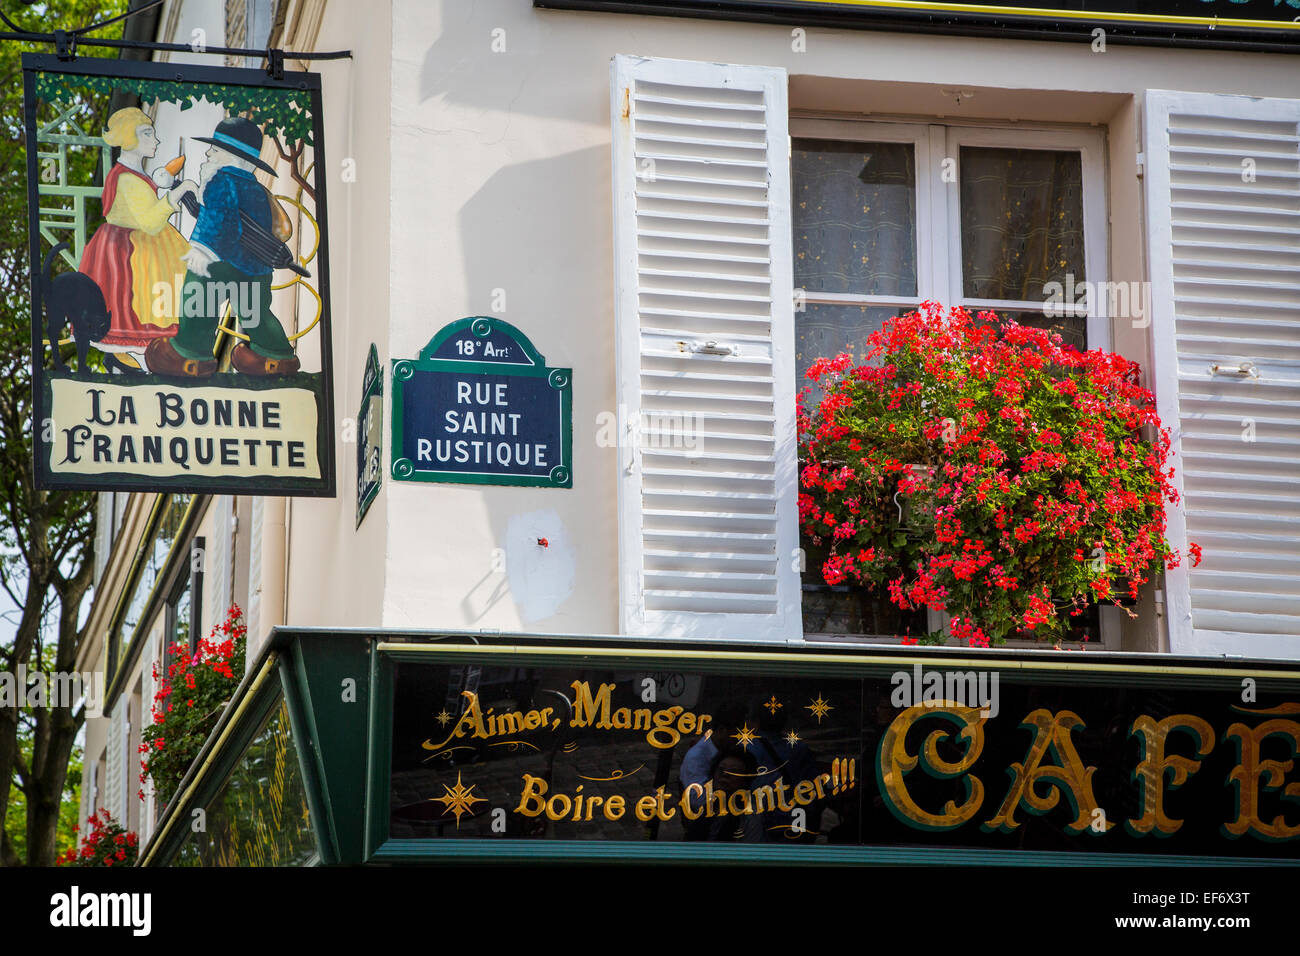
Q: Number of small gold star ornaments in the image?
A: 6